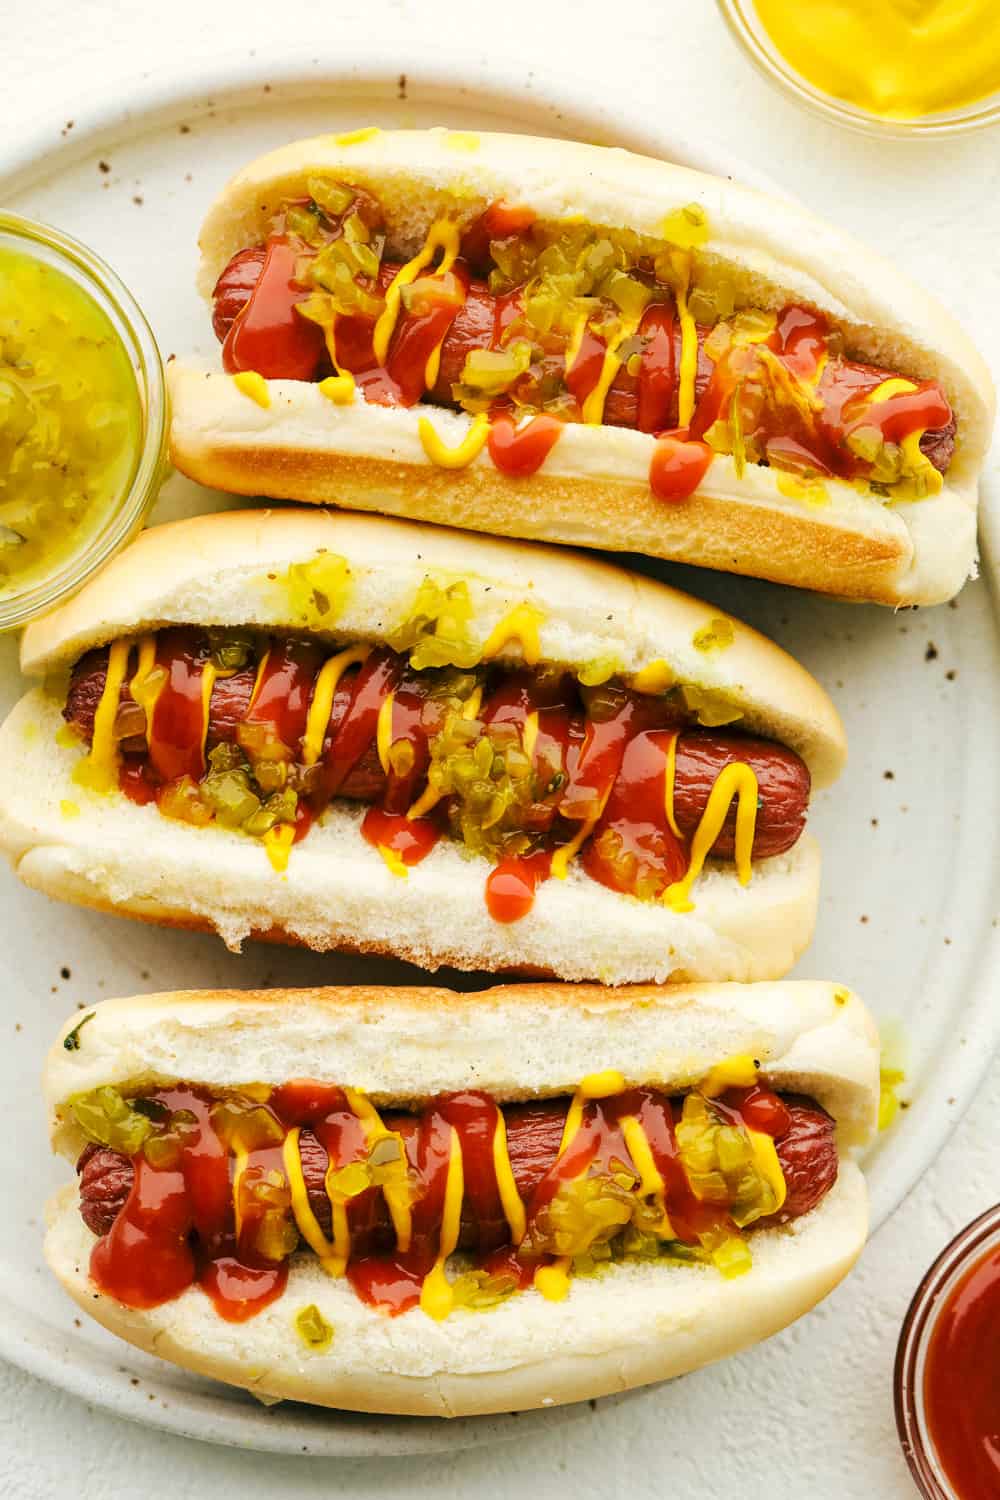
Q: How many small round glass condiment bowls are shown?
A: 3